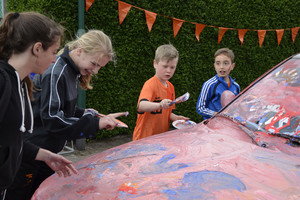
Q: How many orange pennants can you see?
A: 10